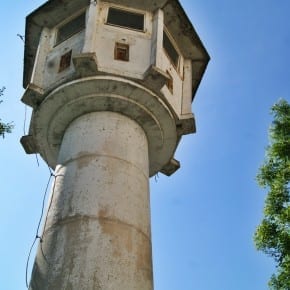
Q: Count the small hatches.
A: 3